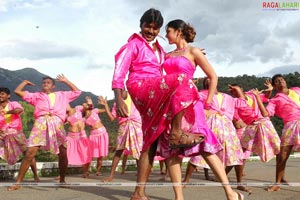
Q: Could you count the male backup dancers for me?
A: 6